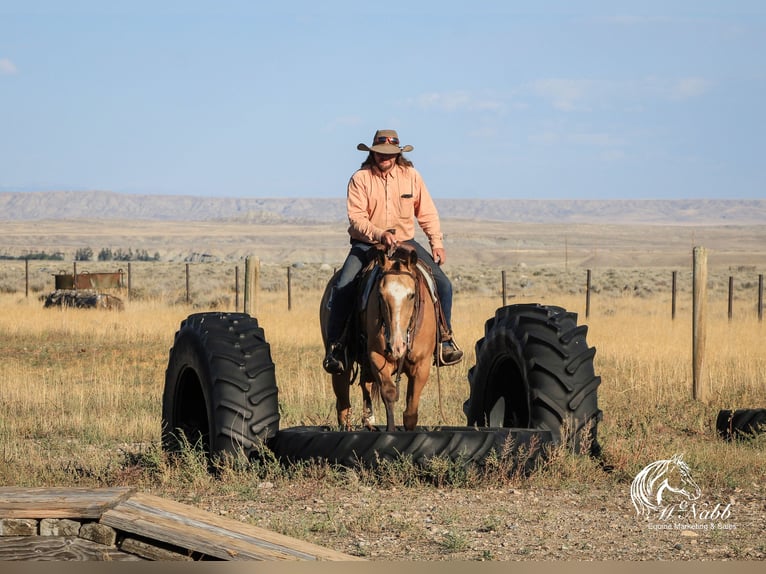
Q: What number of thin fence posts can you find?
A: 11